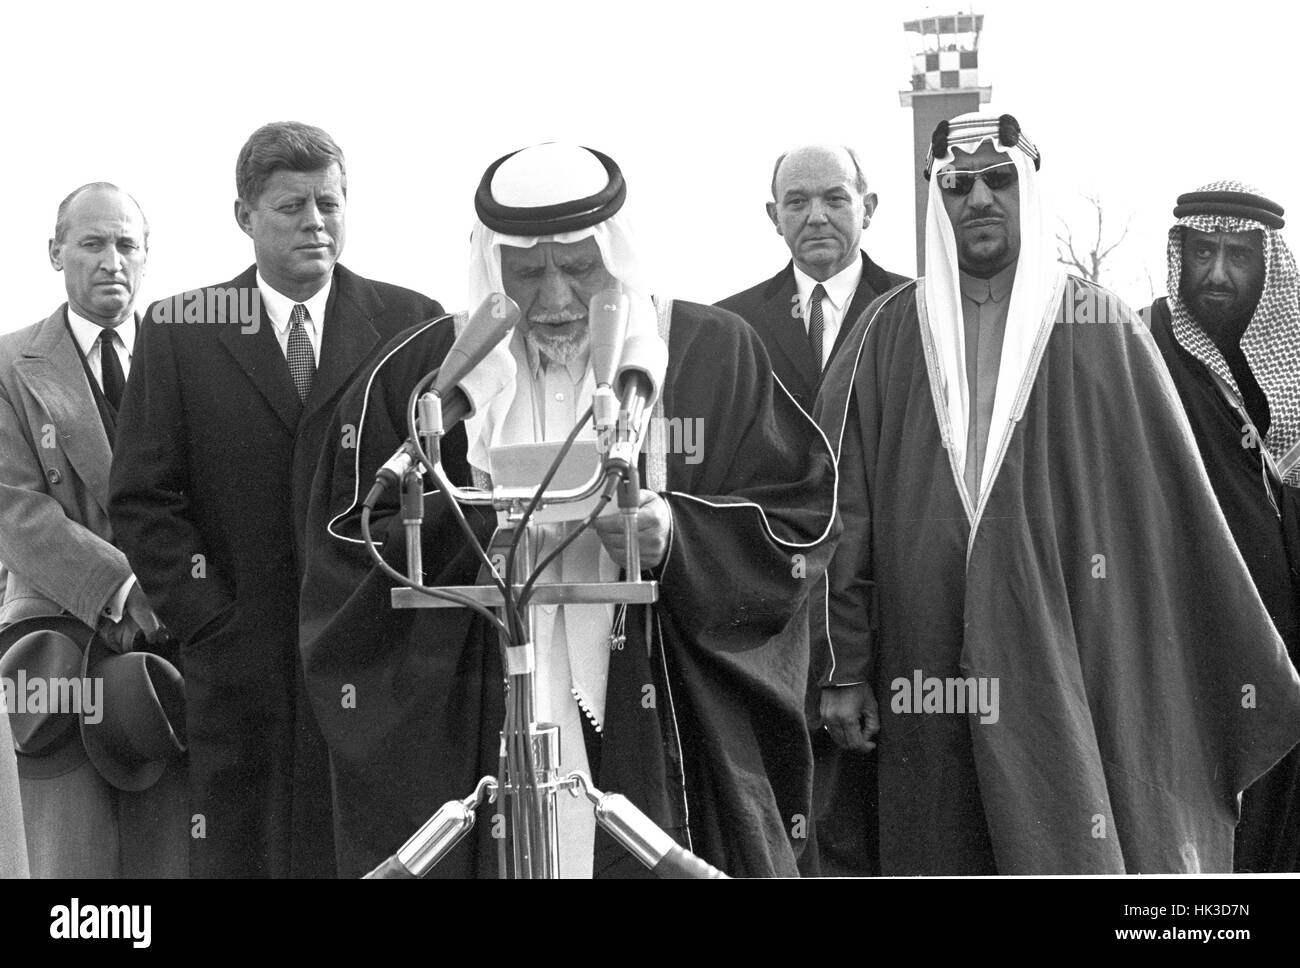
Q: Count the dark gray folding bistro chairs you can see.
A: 0